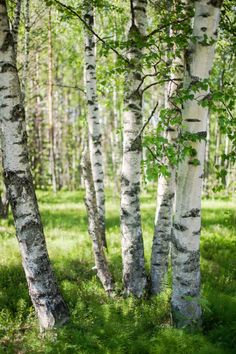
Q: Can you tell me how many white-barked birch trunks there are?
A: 6